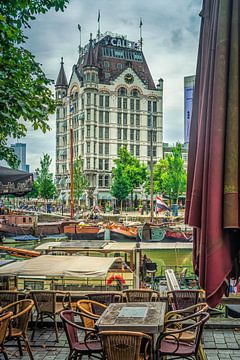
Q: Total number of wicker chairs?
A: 12